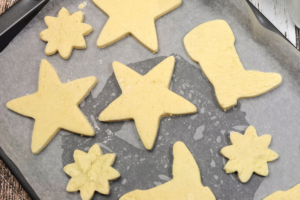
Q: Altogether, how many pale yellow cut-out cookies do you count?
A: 9